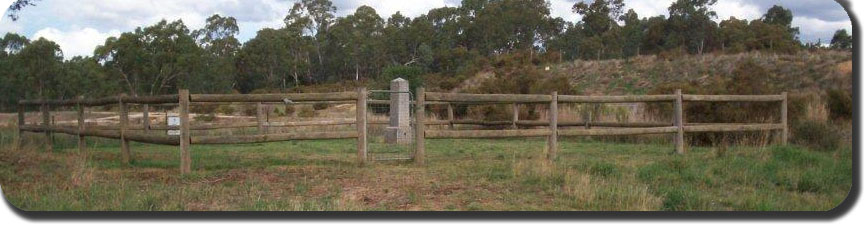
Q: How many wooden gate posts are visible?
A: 2